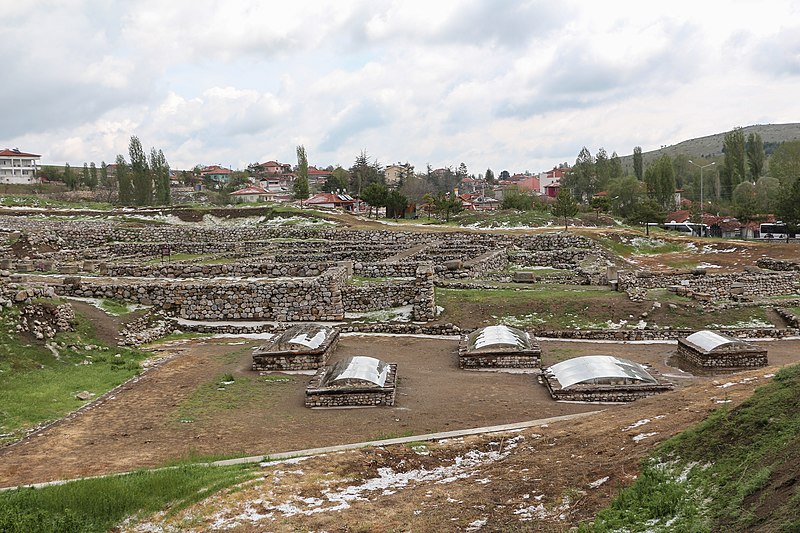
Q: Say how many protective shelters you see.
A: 5